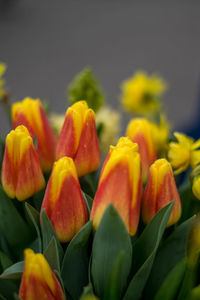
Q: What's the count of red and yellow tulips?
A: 8